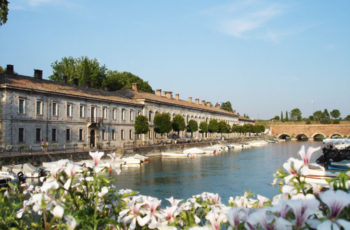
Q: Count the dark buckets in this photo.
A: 0